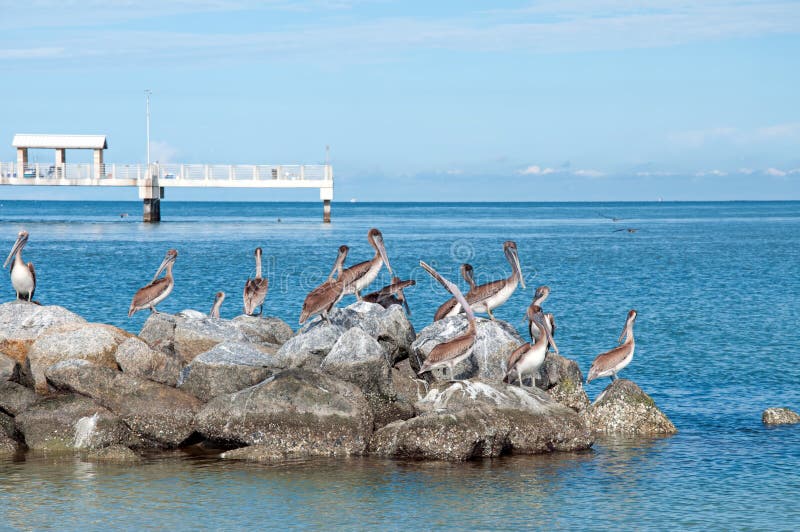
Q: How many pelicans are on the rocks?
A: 13